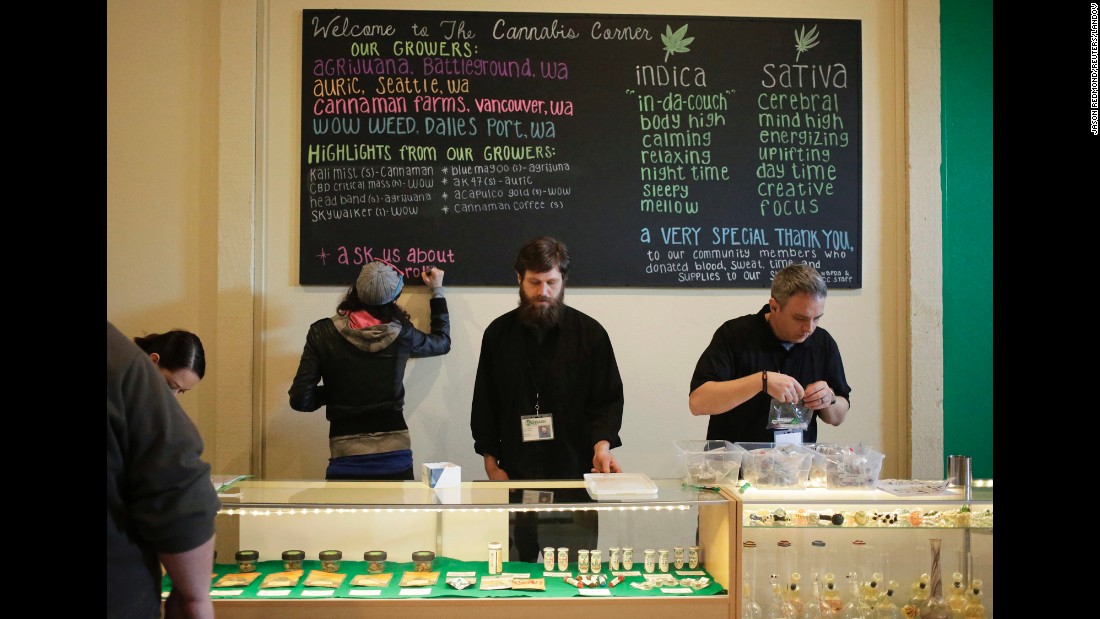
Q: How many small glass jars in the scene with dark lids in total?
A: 5